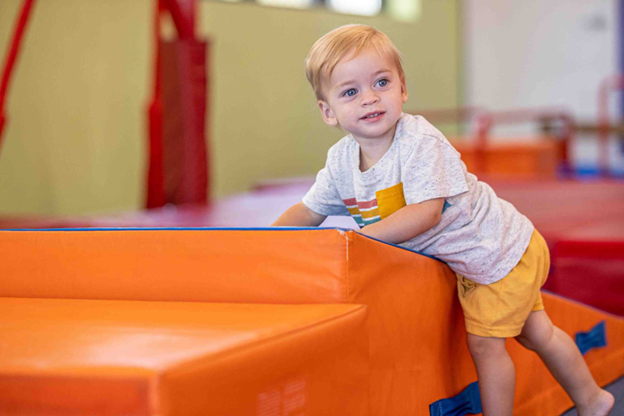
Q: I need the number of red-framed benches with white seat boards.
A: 0